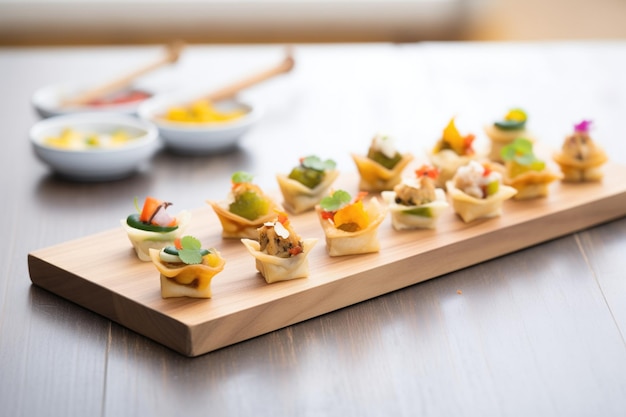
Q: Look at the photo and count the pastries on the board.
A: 13